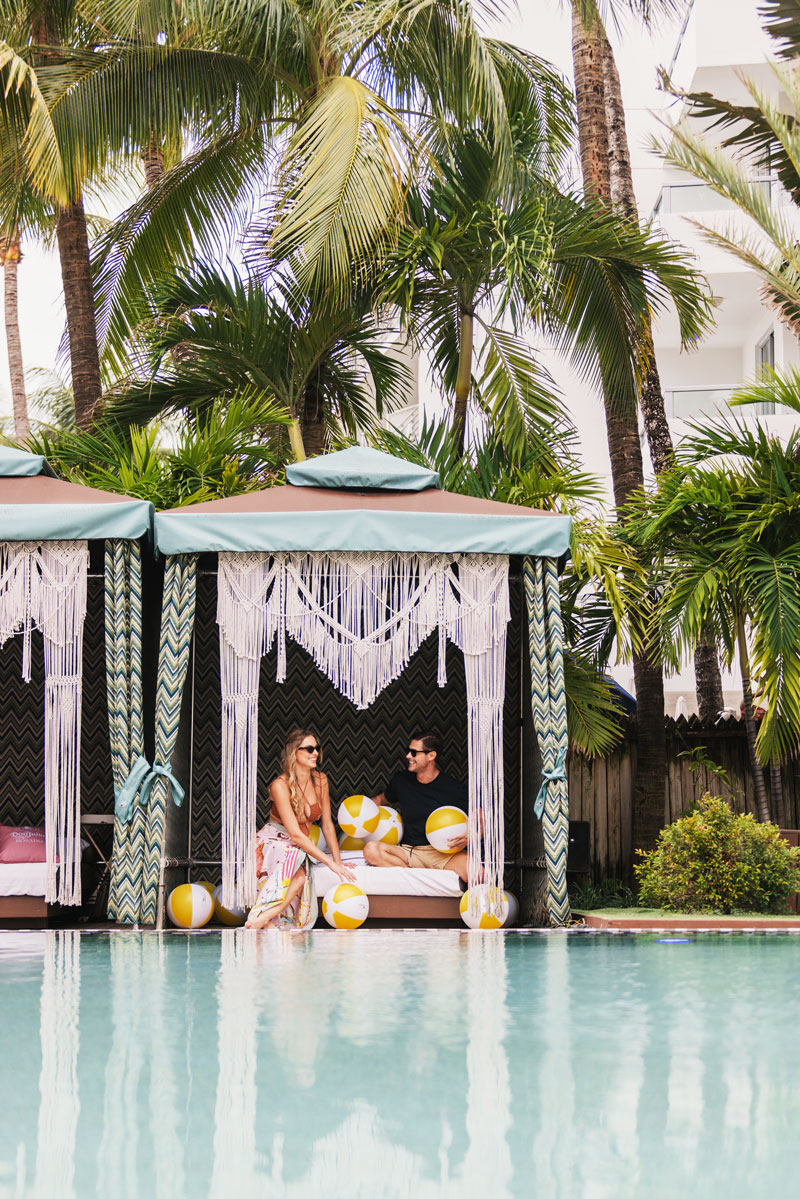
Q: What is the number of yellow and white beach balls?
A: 11